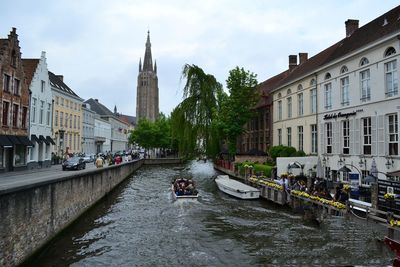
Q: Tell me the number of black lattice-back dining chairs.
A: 0